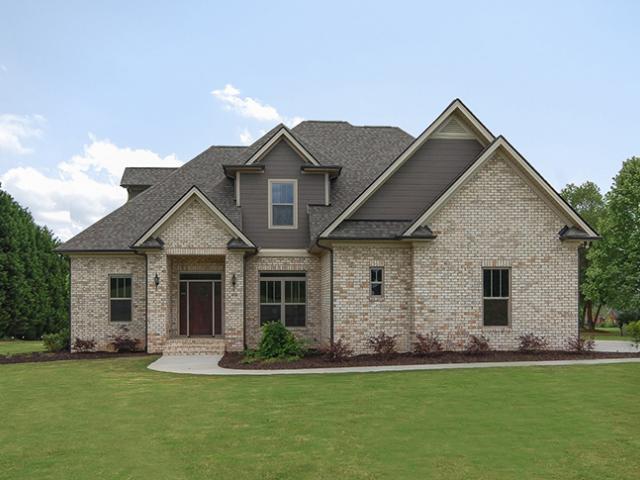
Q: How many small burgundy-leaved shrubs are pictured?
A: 8